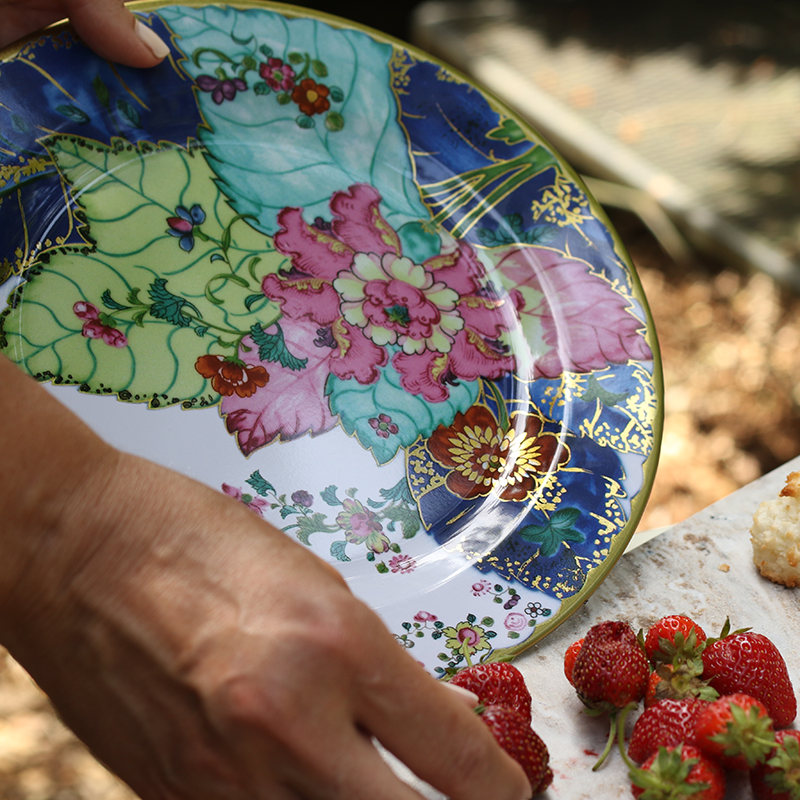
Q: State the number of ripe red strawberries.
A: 11